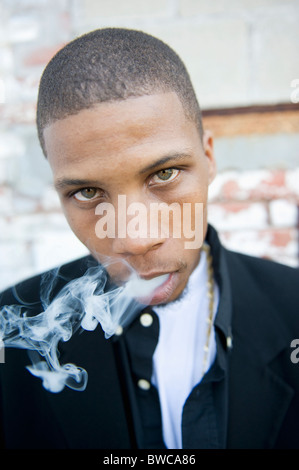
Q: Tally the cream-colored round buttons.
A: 4